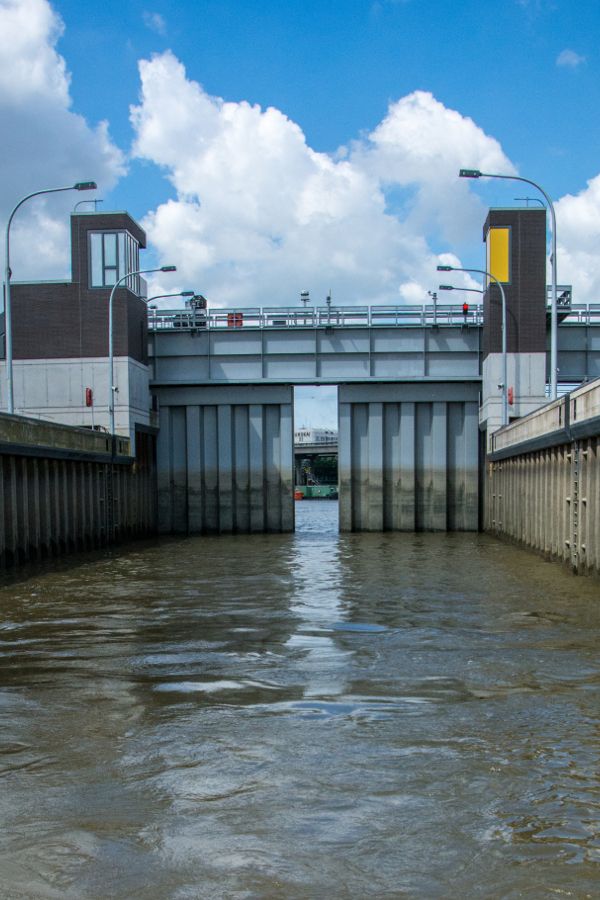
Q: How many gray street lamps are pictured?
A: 6